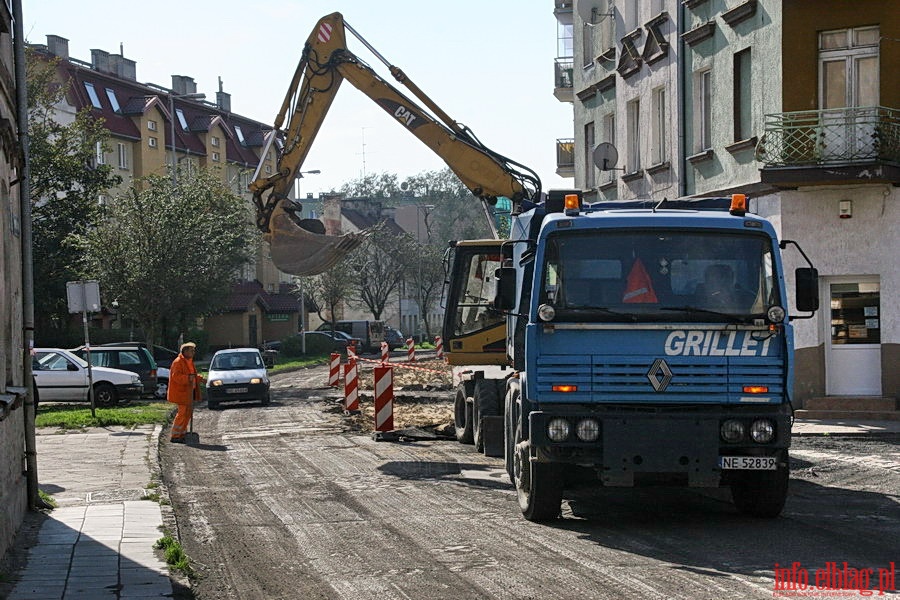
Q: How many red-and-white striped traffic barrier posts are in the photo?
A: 7